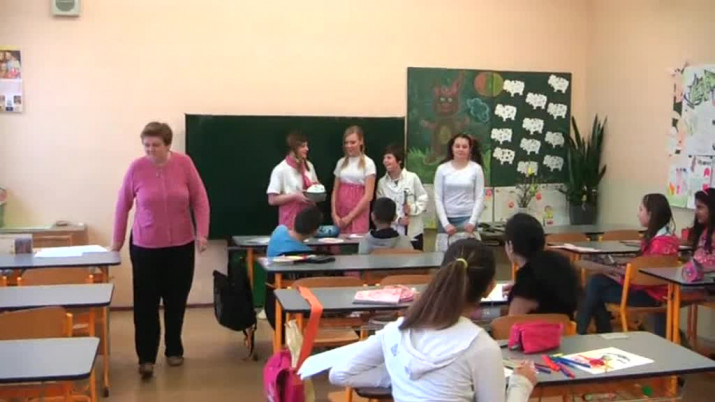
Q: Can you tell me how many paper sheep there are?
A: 12